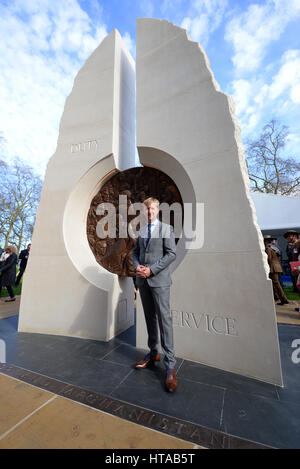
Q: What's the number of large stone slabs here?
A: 2